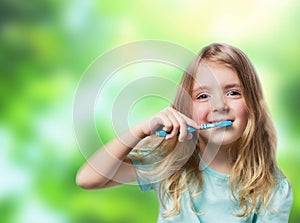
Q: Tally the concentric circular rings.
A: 2